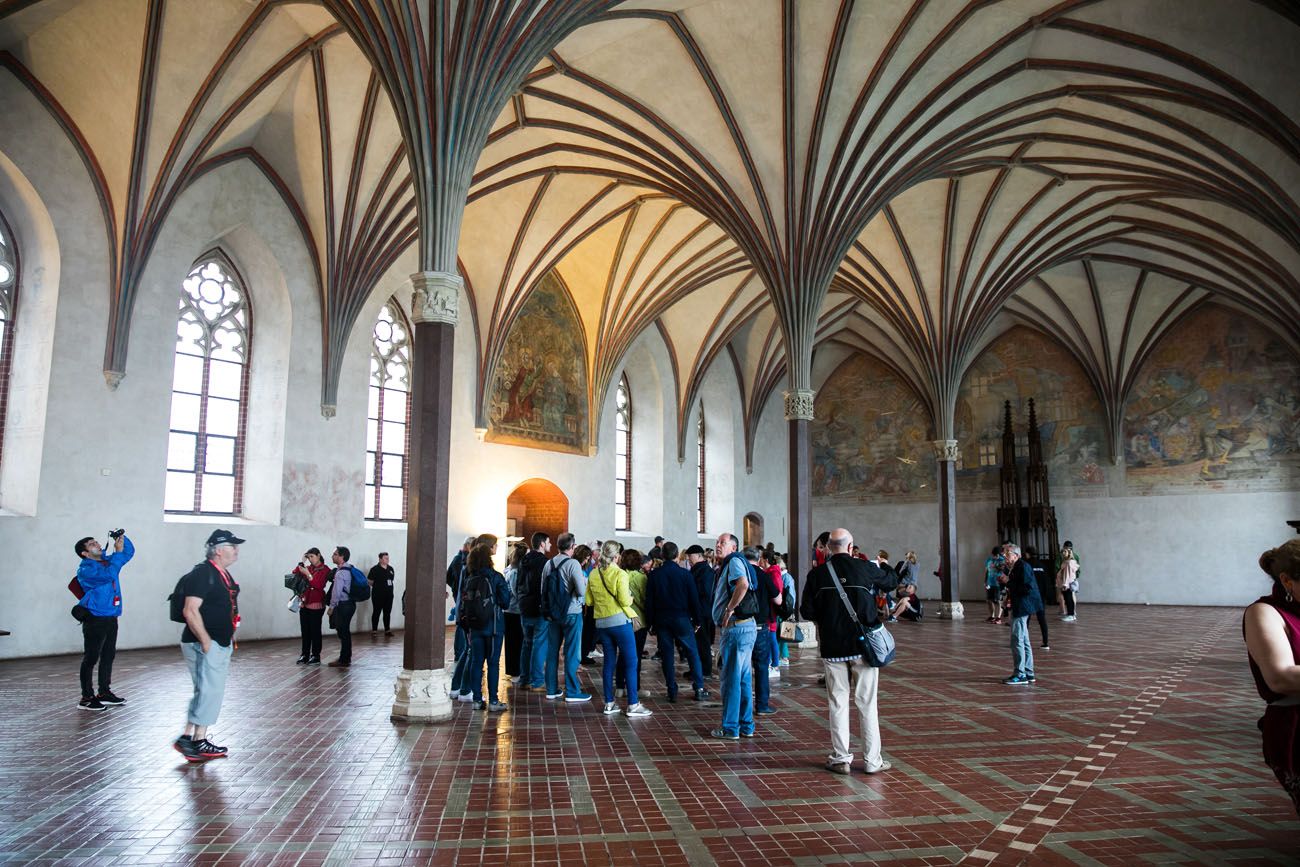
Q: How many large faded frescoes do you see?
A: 4